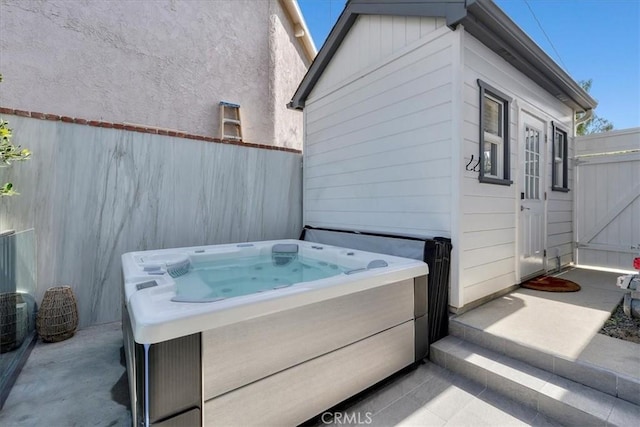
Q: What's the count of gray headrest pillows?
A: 2